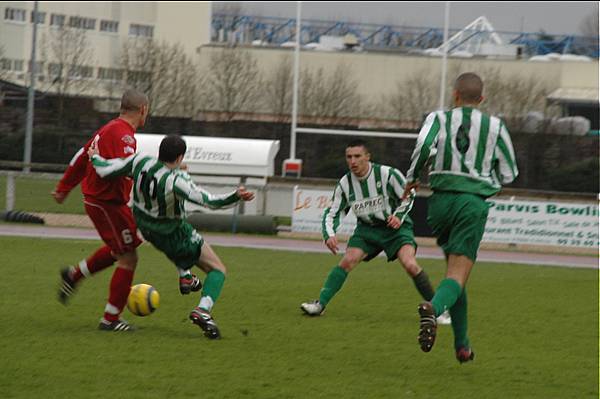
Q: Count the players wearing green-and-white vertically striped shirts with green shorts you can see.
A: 3